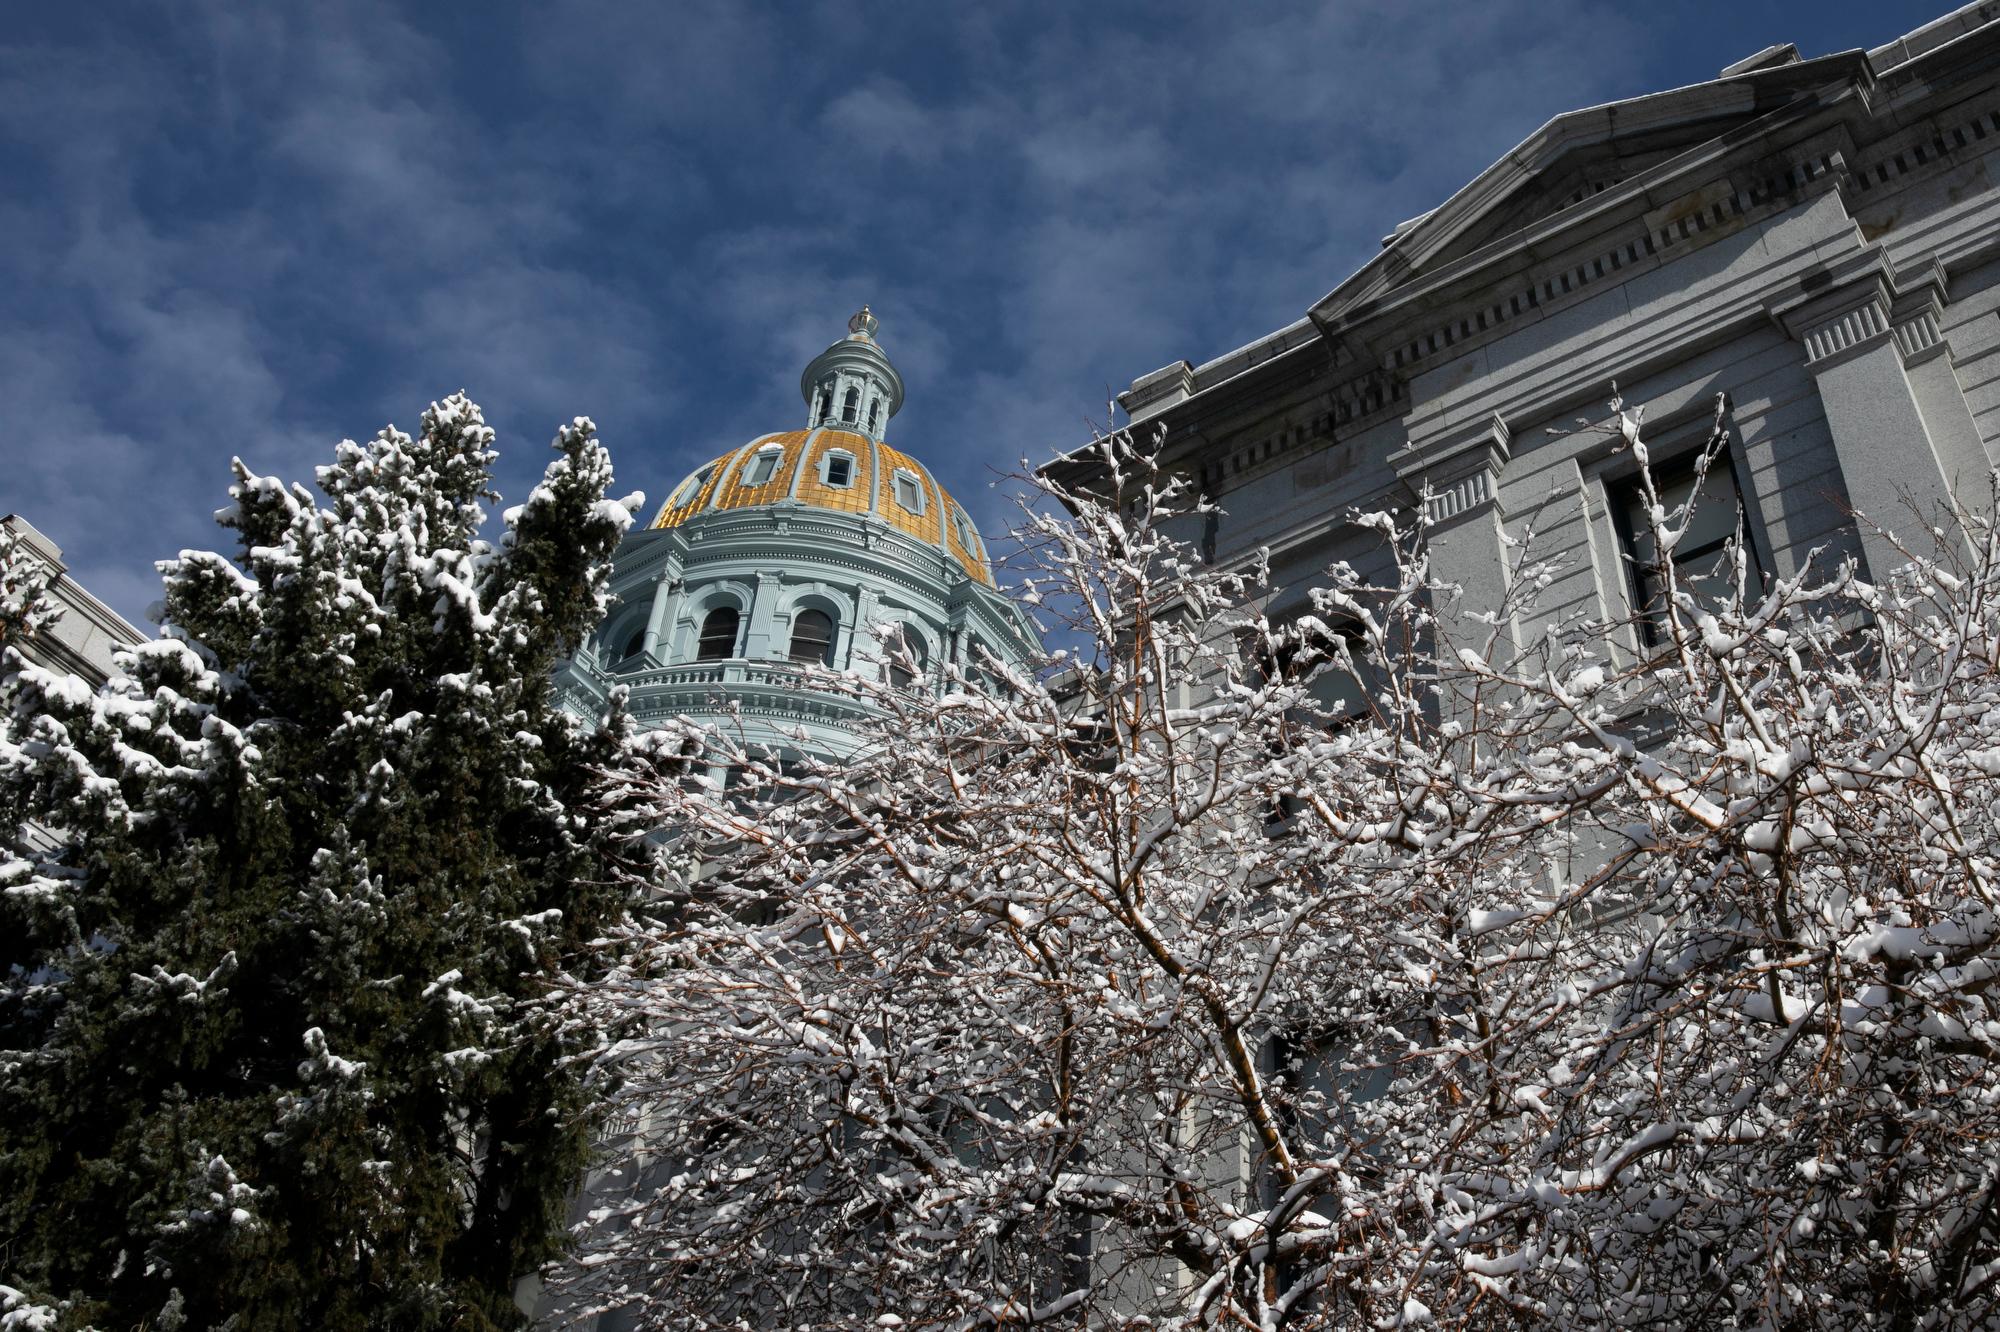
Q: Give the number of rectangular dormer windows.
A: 5